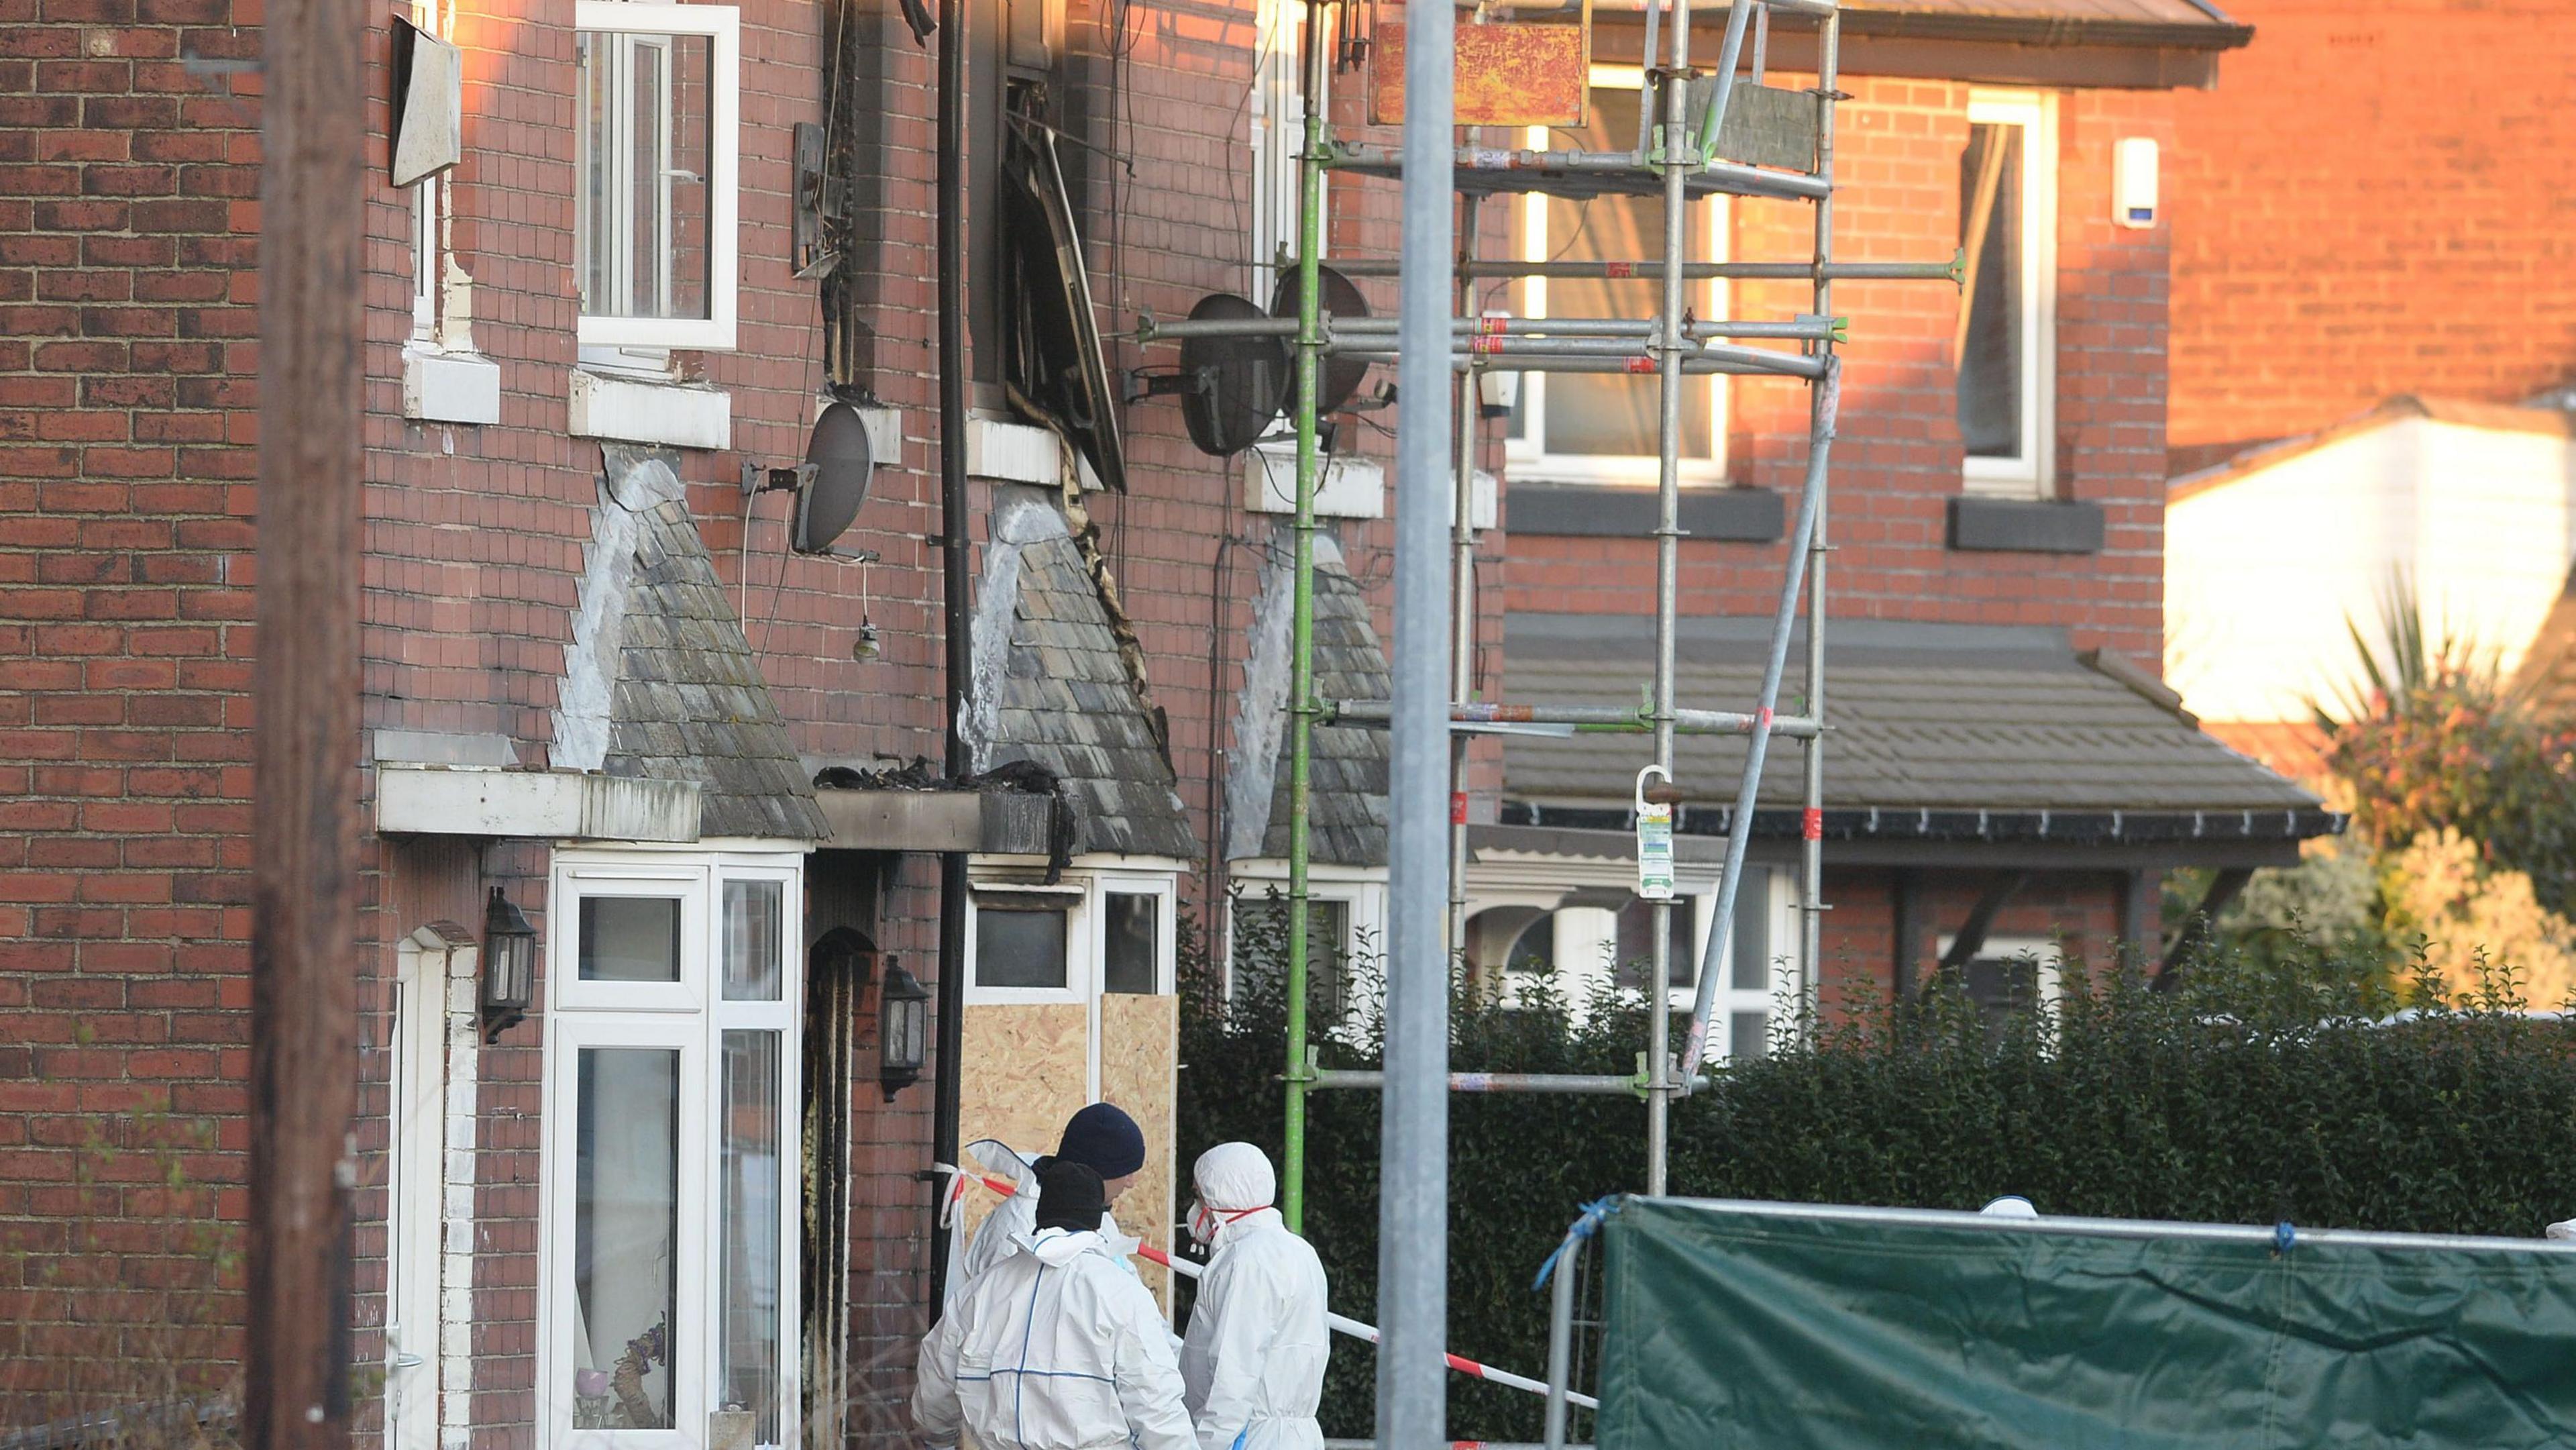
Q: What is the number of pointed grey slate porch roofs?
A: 3